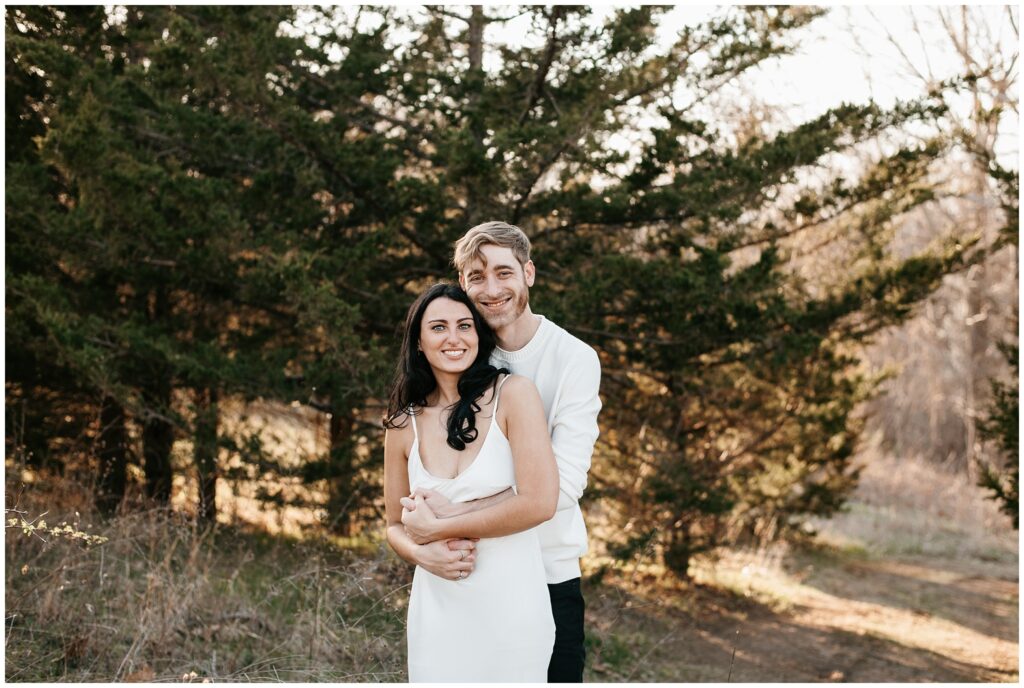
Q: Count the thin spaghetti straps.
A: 2